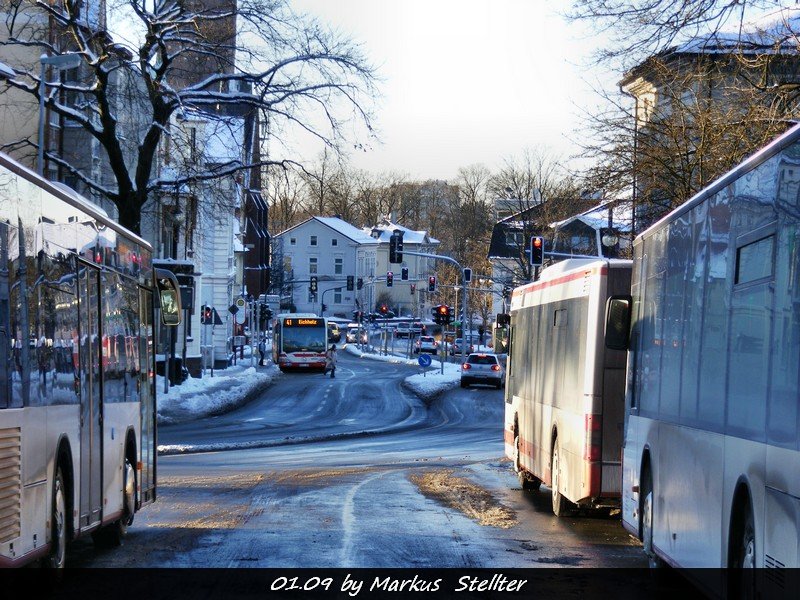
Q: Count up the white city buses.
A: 4